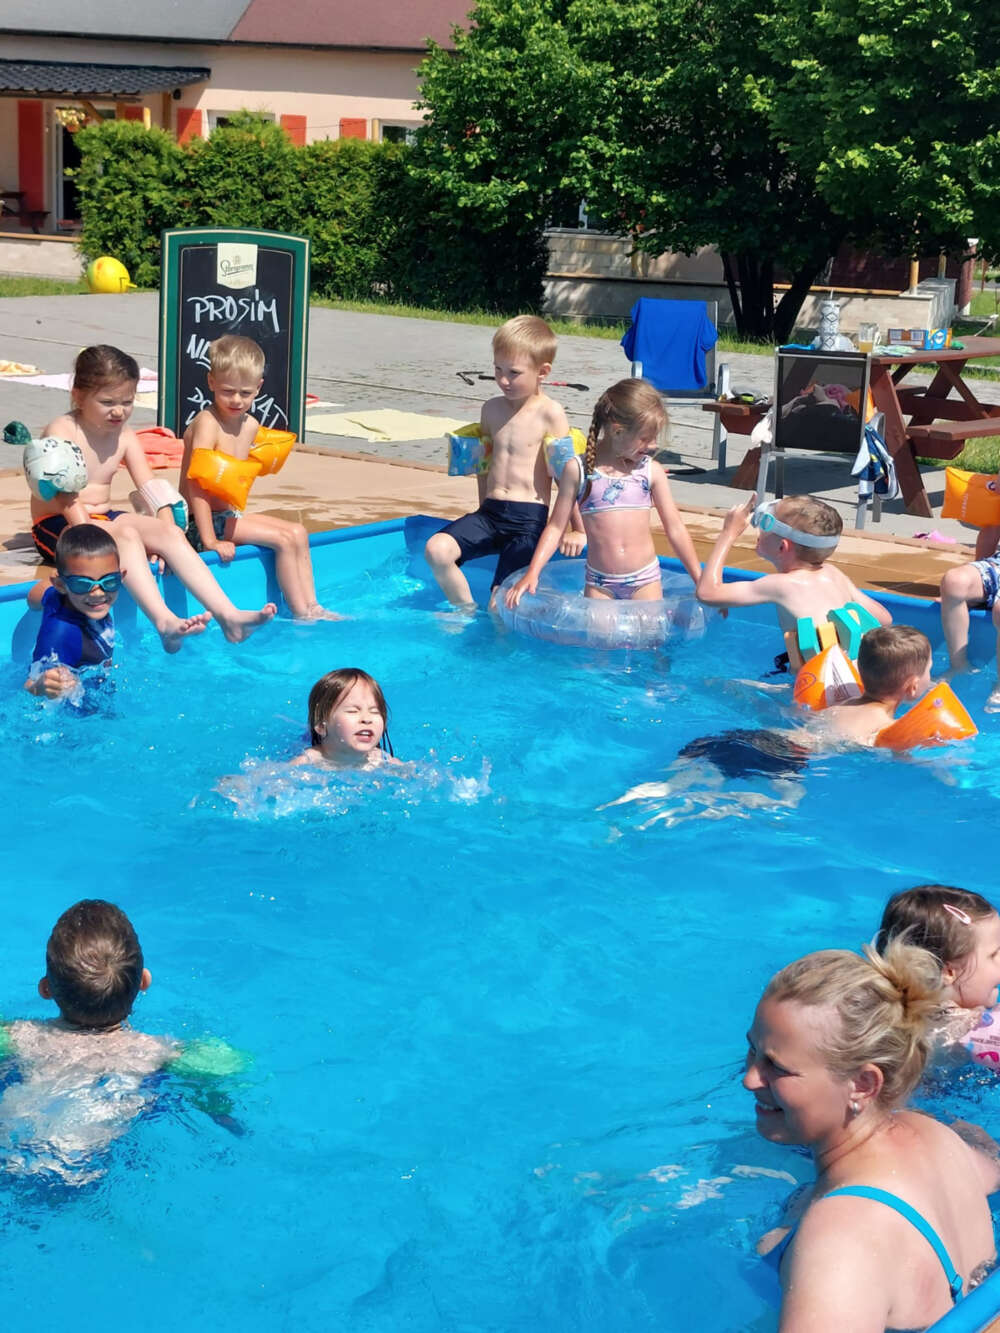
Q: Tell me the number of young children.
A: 11